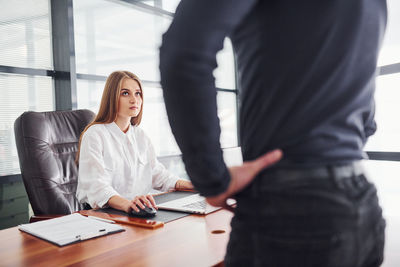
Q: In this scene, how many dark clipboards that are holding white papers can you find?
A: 1